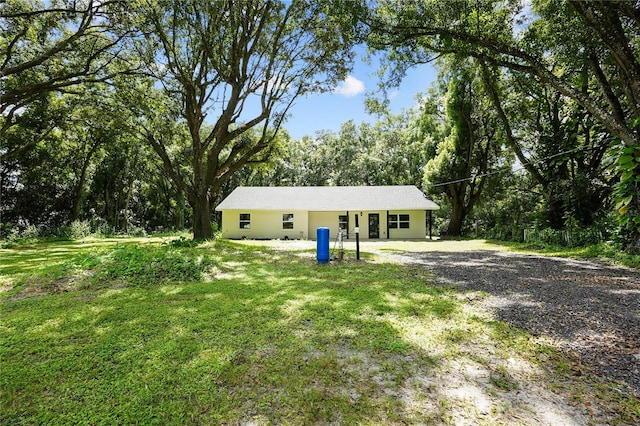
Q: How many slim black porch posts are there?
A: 3